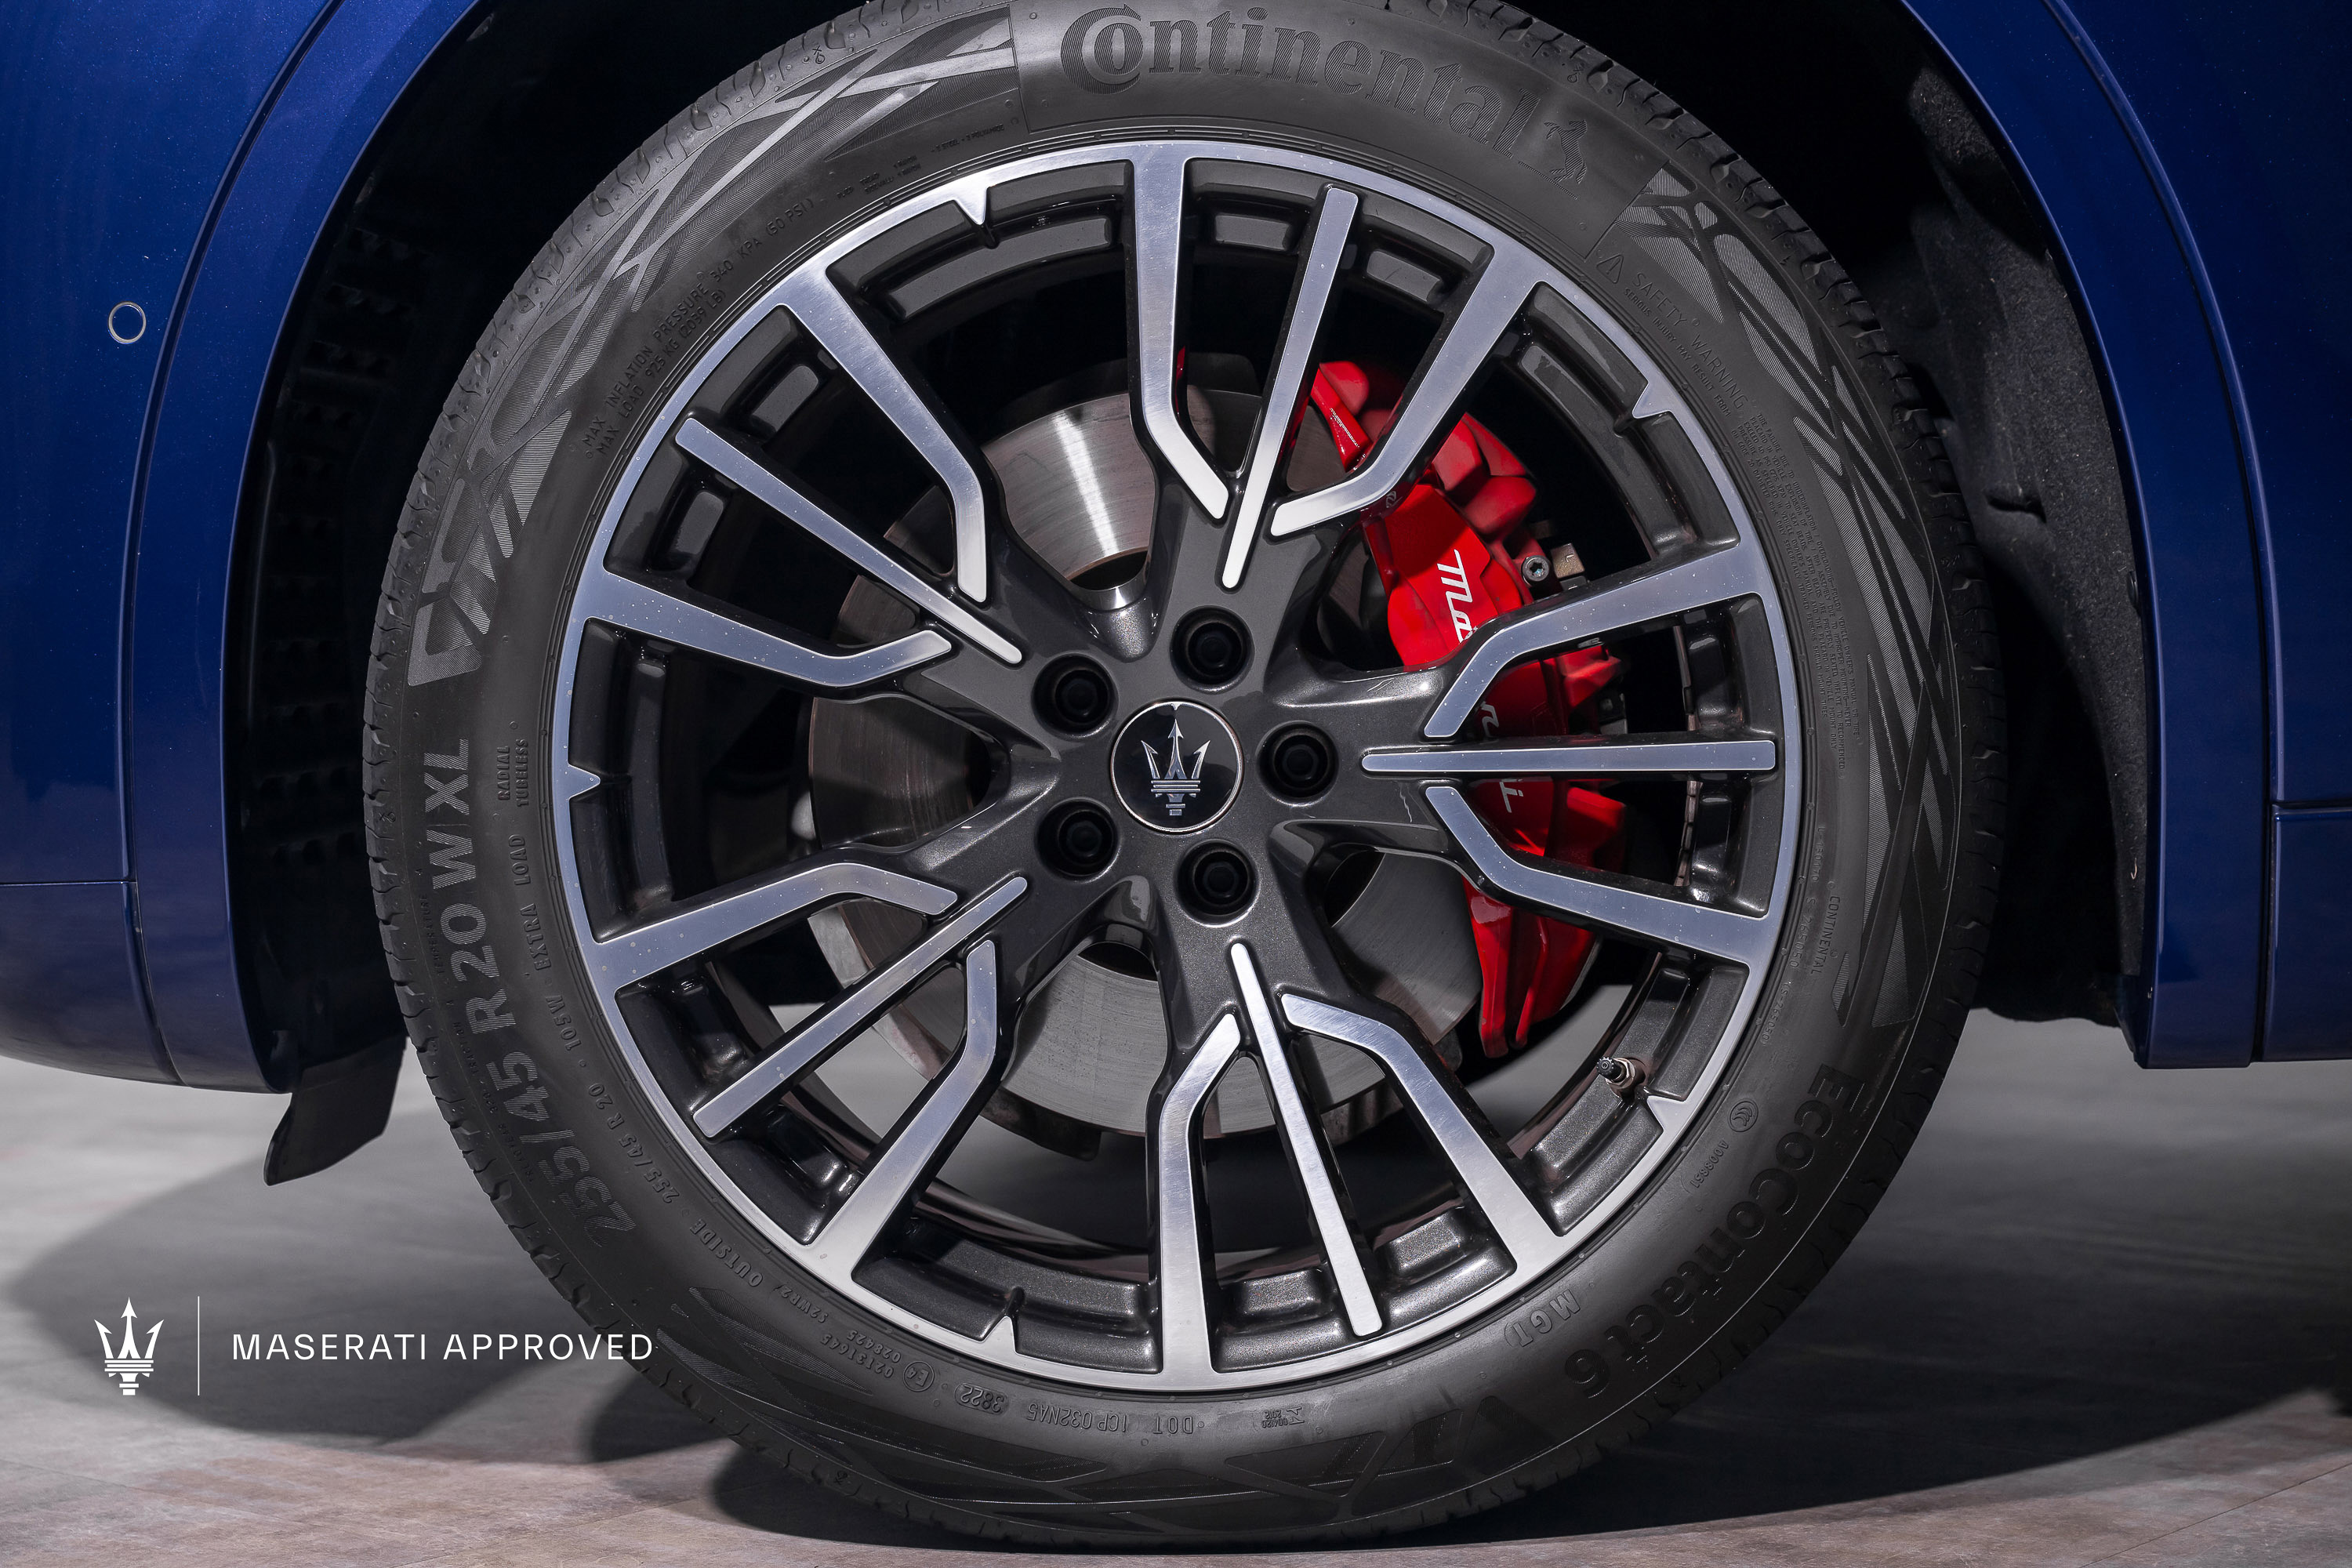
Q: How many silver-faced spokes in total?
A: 15